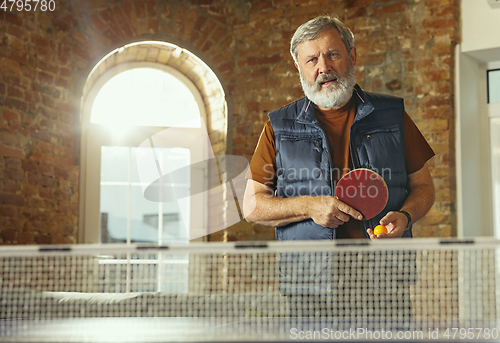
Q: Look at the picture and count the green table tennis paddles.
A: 0